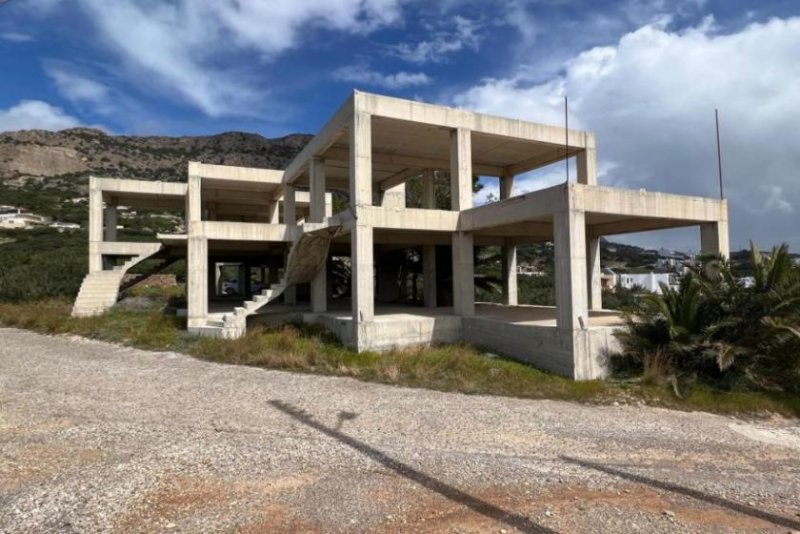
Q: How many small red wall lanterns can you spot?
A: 0